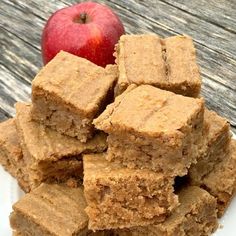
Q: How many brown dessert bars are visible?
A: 10